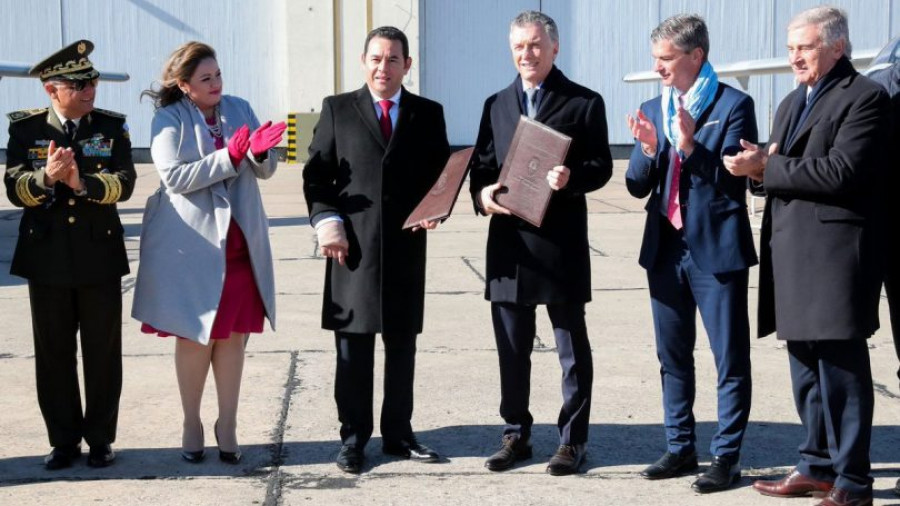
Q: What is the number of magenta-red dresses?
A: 1